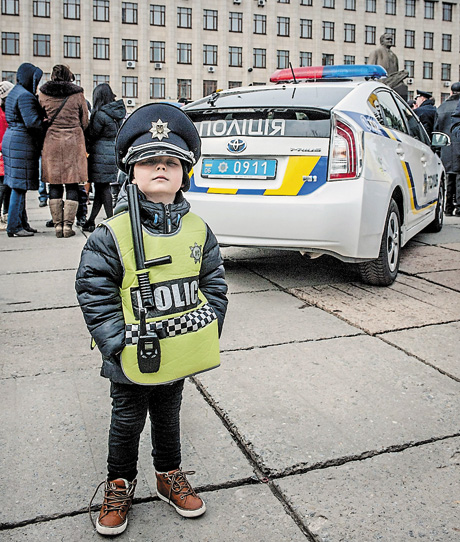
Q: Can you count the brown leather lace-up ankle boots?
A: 2